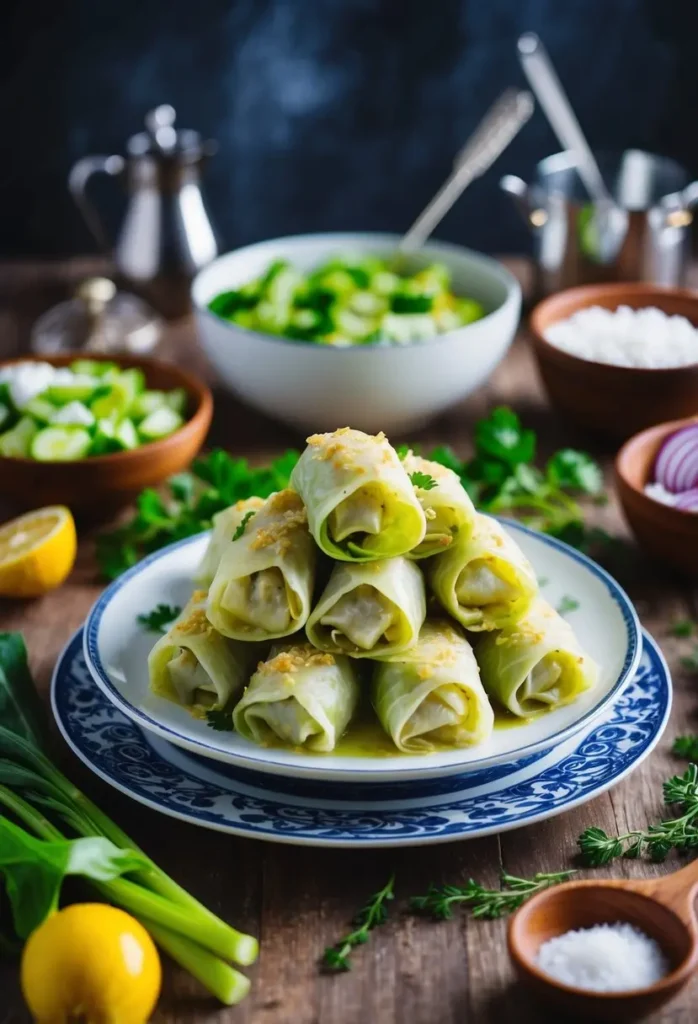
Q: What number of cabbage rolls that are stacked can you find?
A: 10